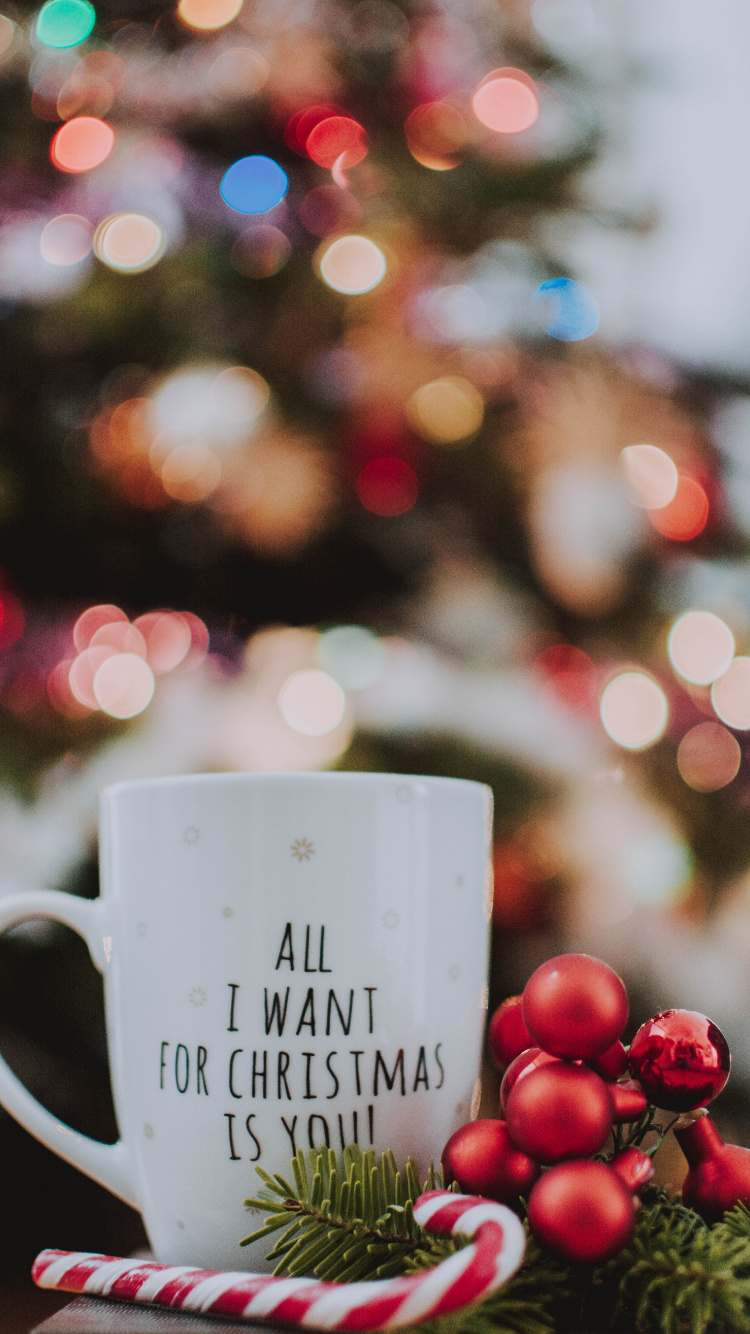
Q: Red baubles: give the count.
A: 8